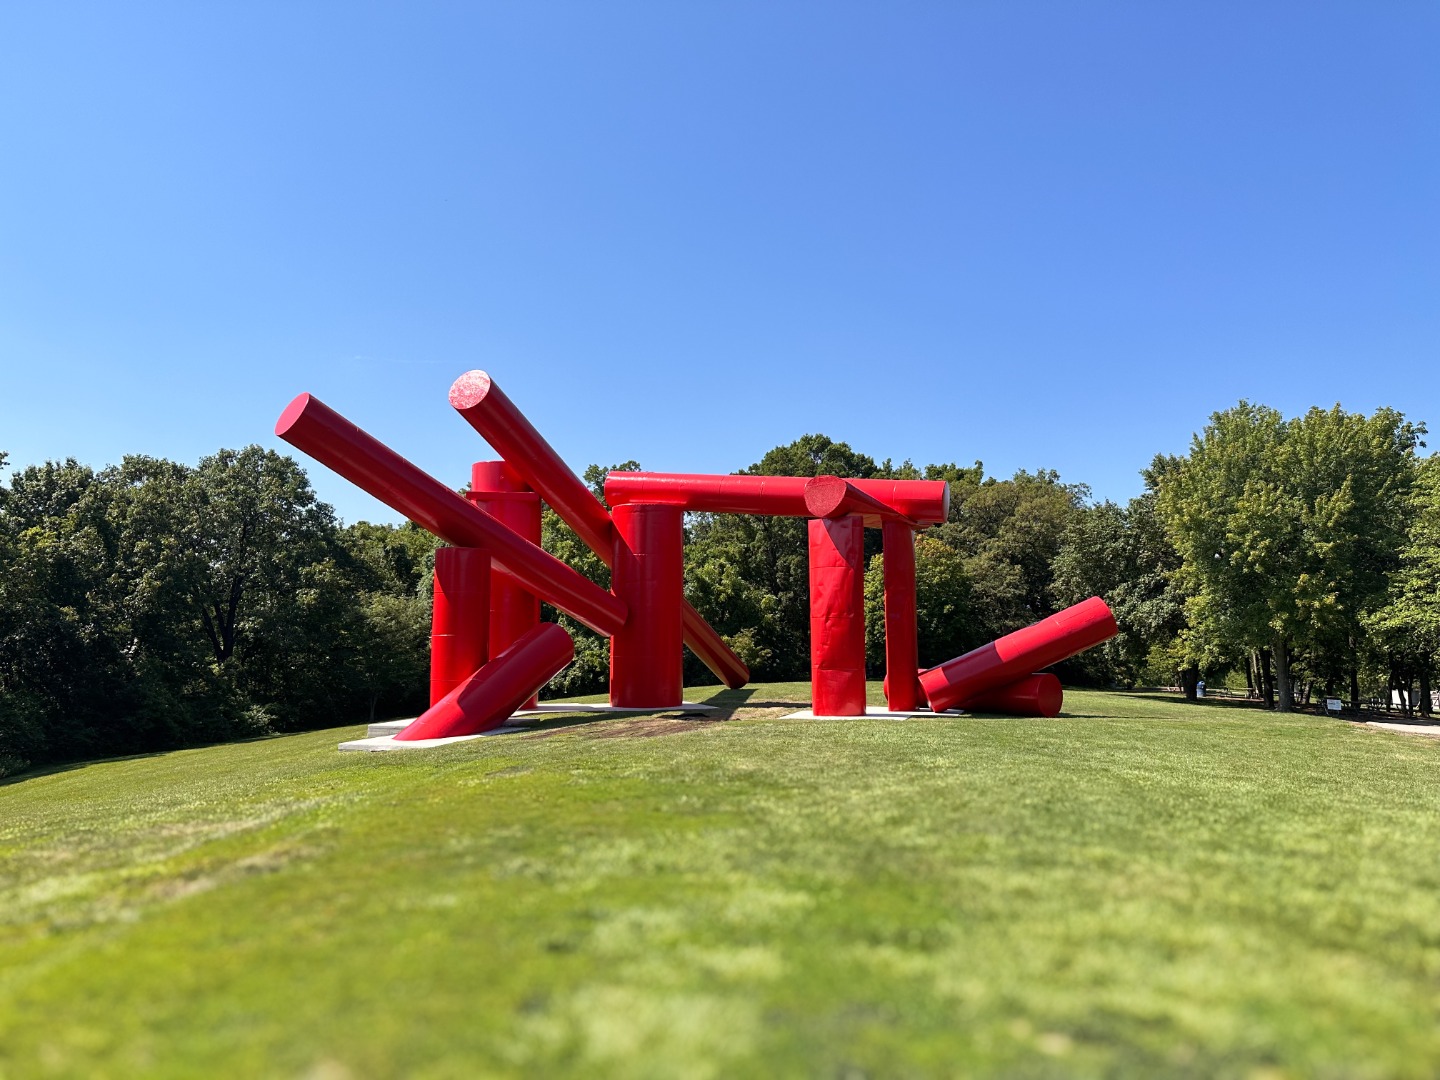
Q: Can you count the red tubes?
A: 12